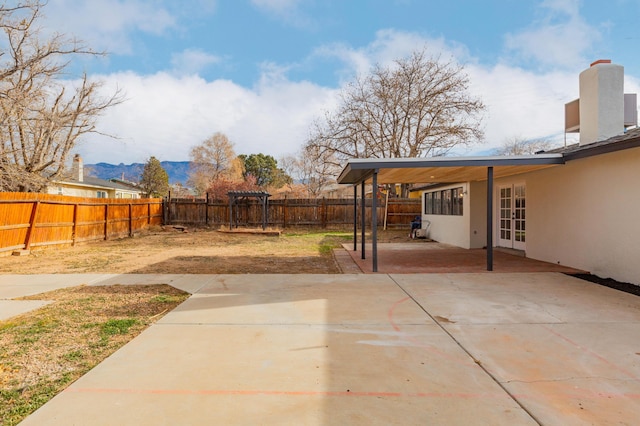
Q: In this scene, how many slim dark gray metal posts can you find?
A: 4